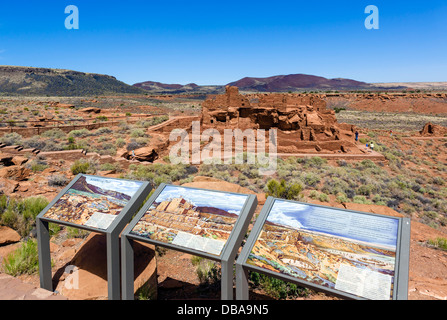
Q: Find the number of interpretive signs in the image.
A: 3